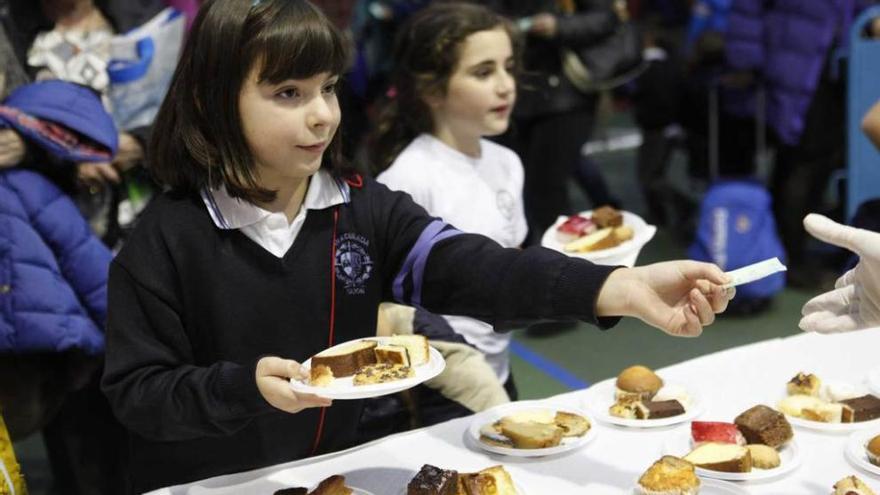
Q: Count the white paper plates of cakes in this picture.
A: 11